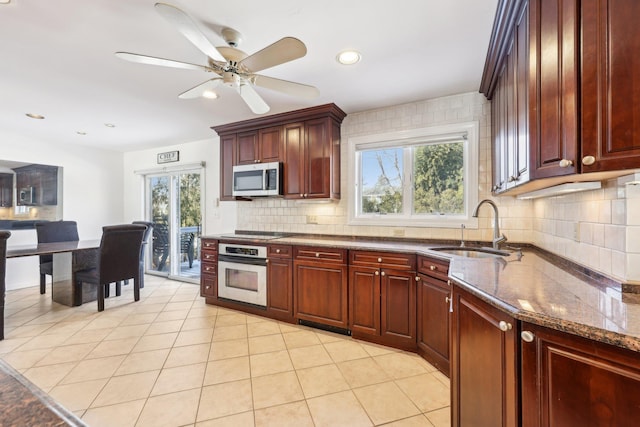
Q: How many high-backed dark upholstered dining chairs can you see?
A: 4